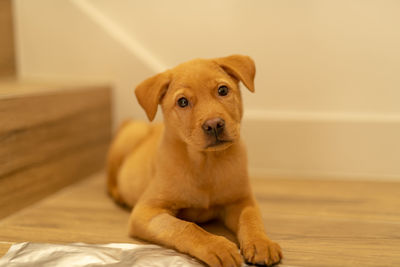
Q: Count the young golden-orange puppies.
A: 1